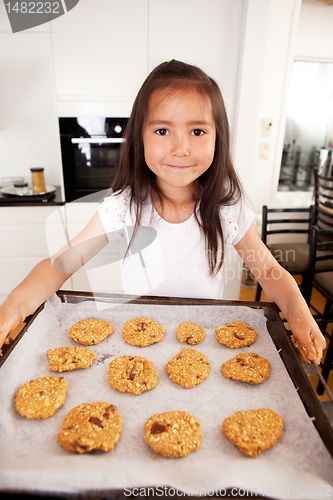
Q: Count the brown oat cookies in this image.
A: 12